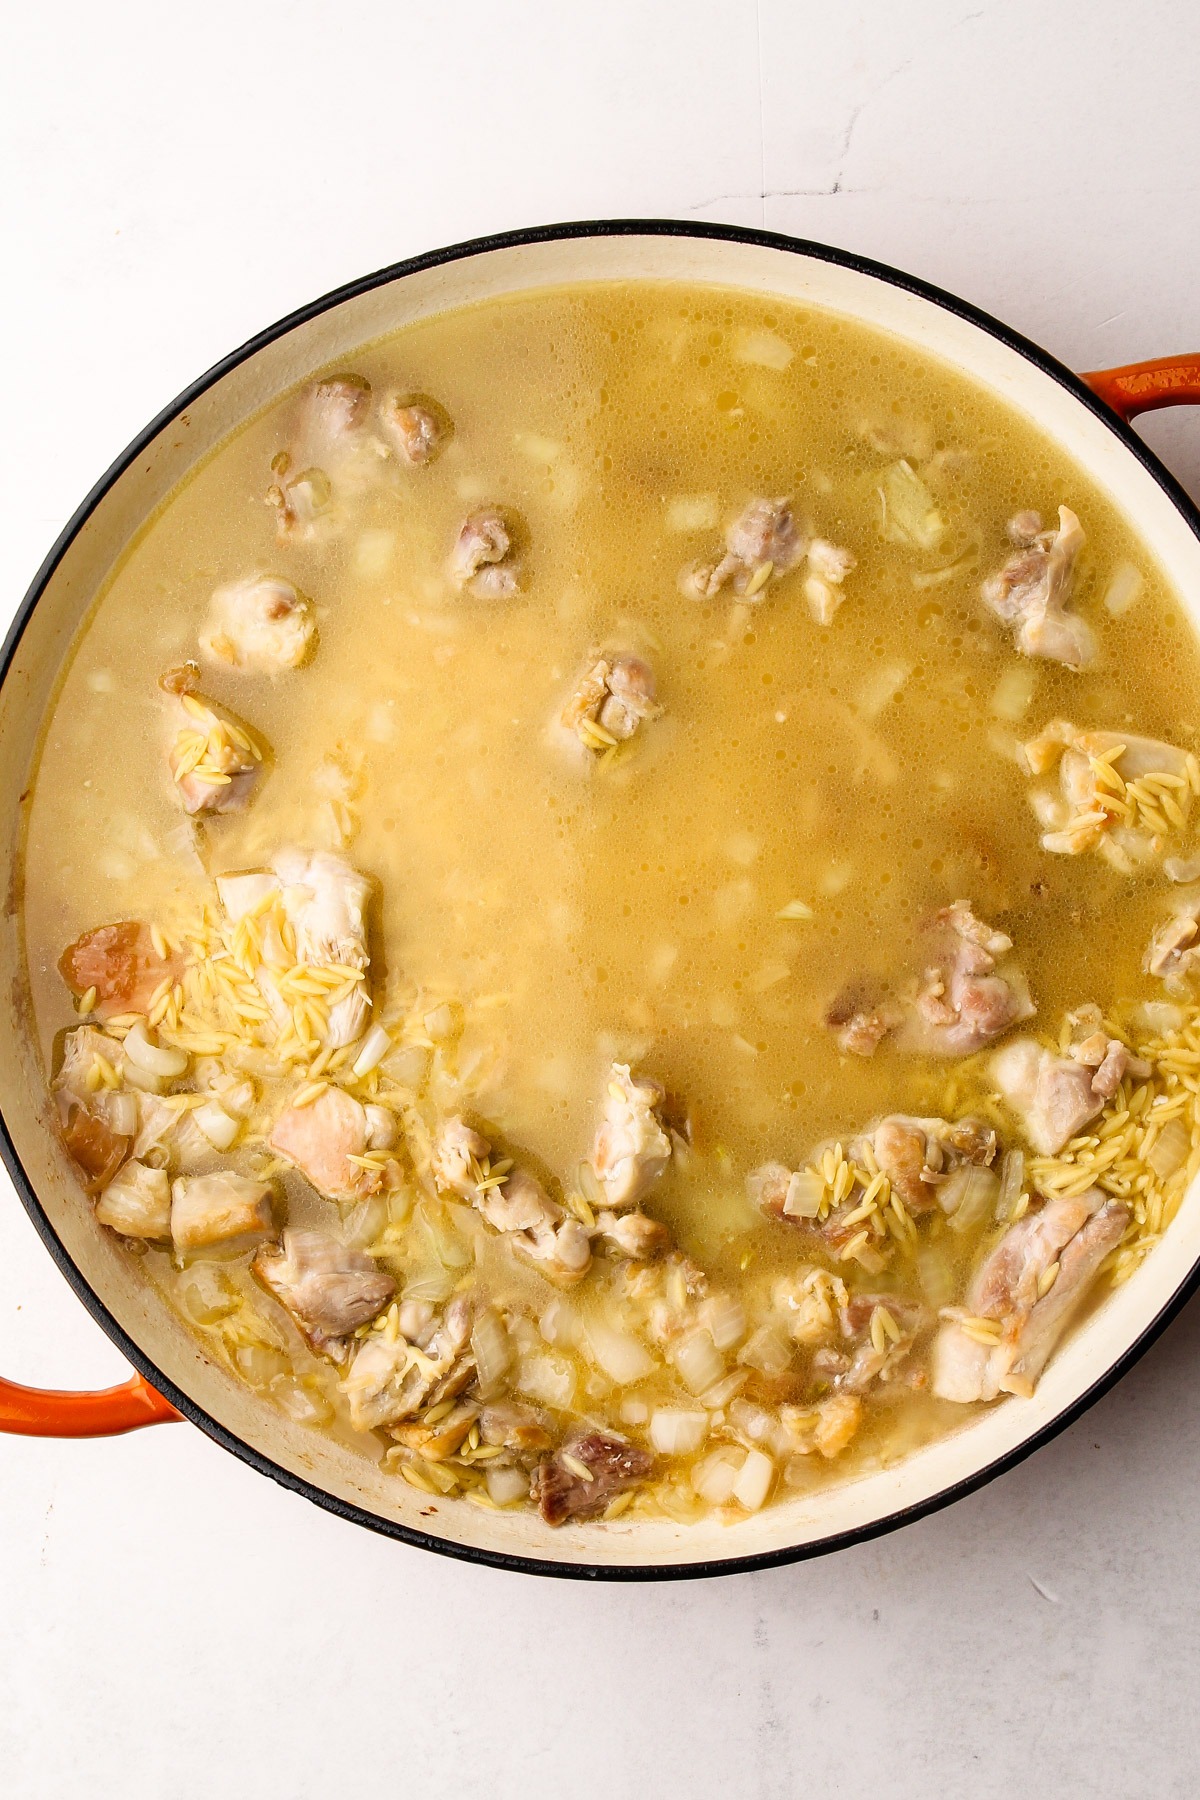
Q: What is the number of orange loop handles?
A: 2